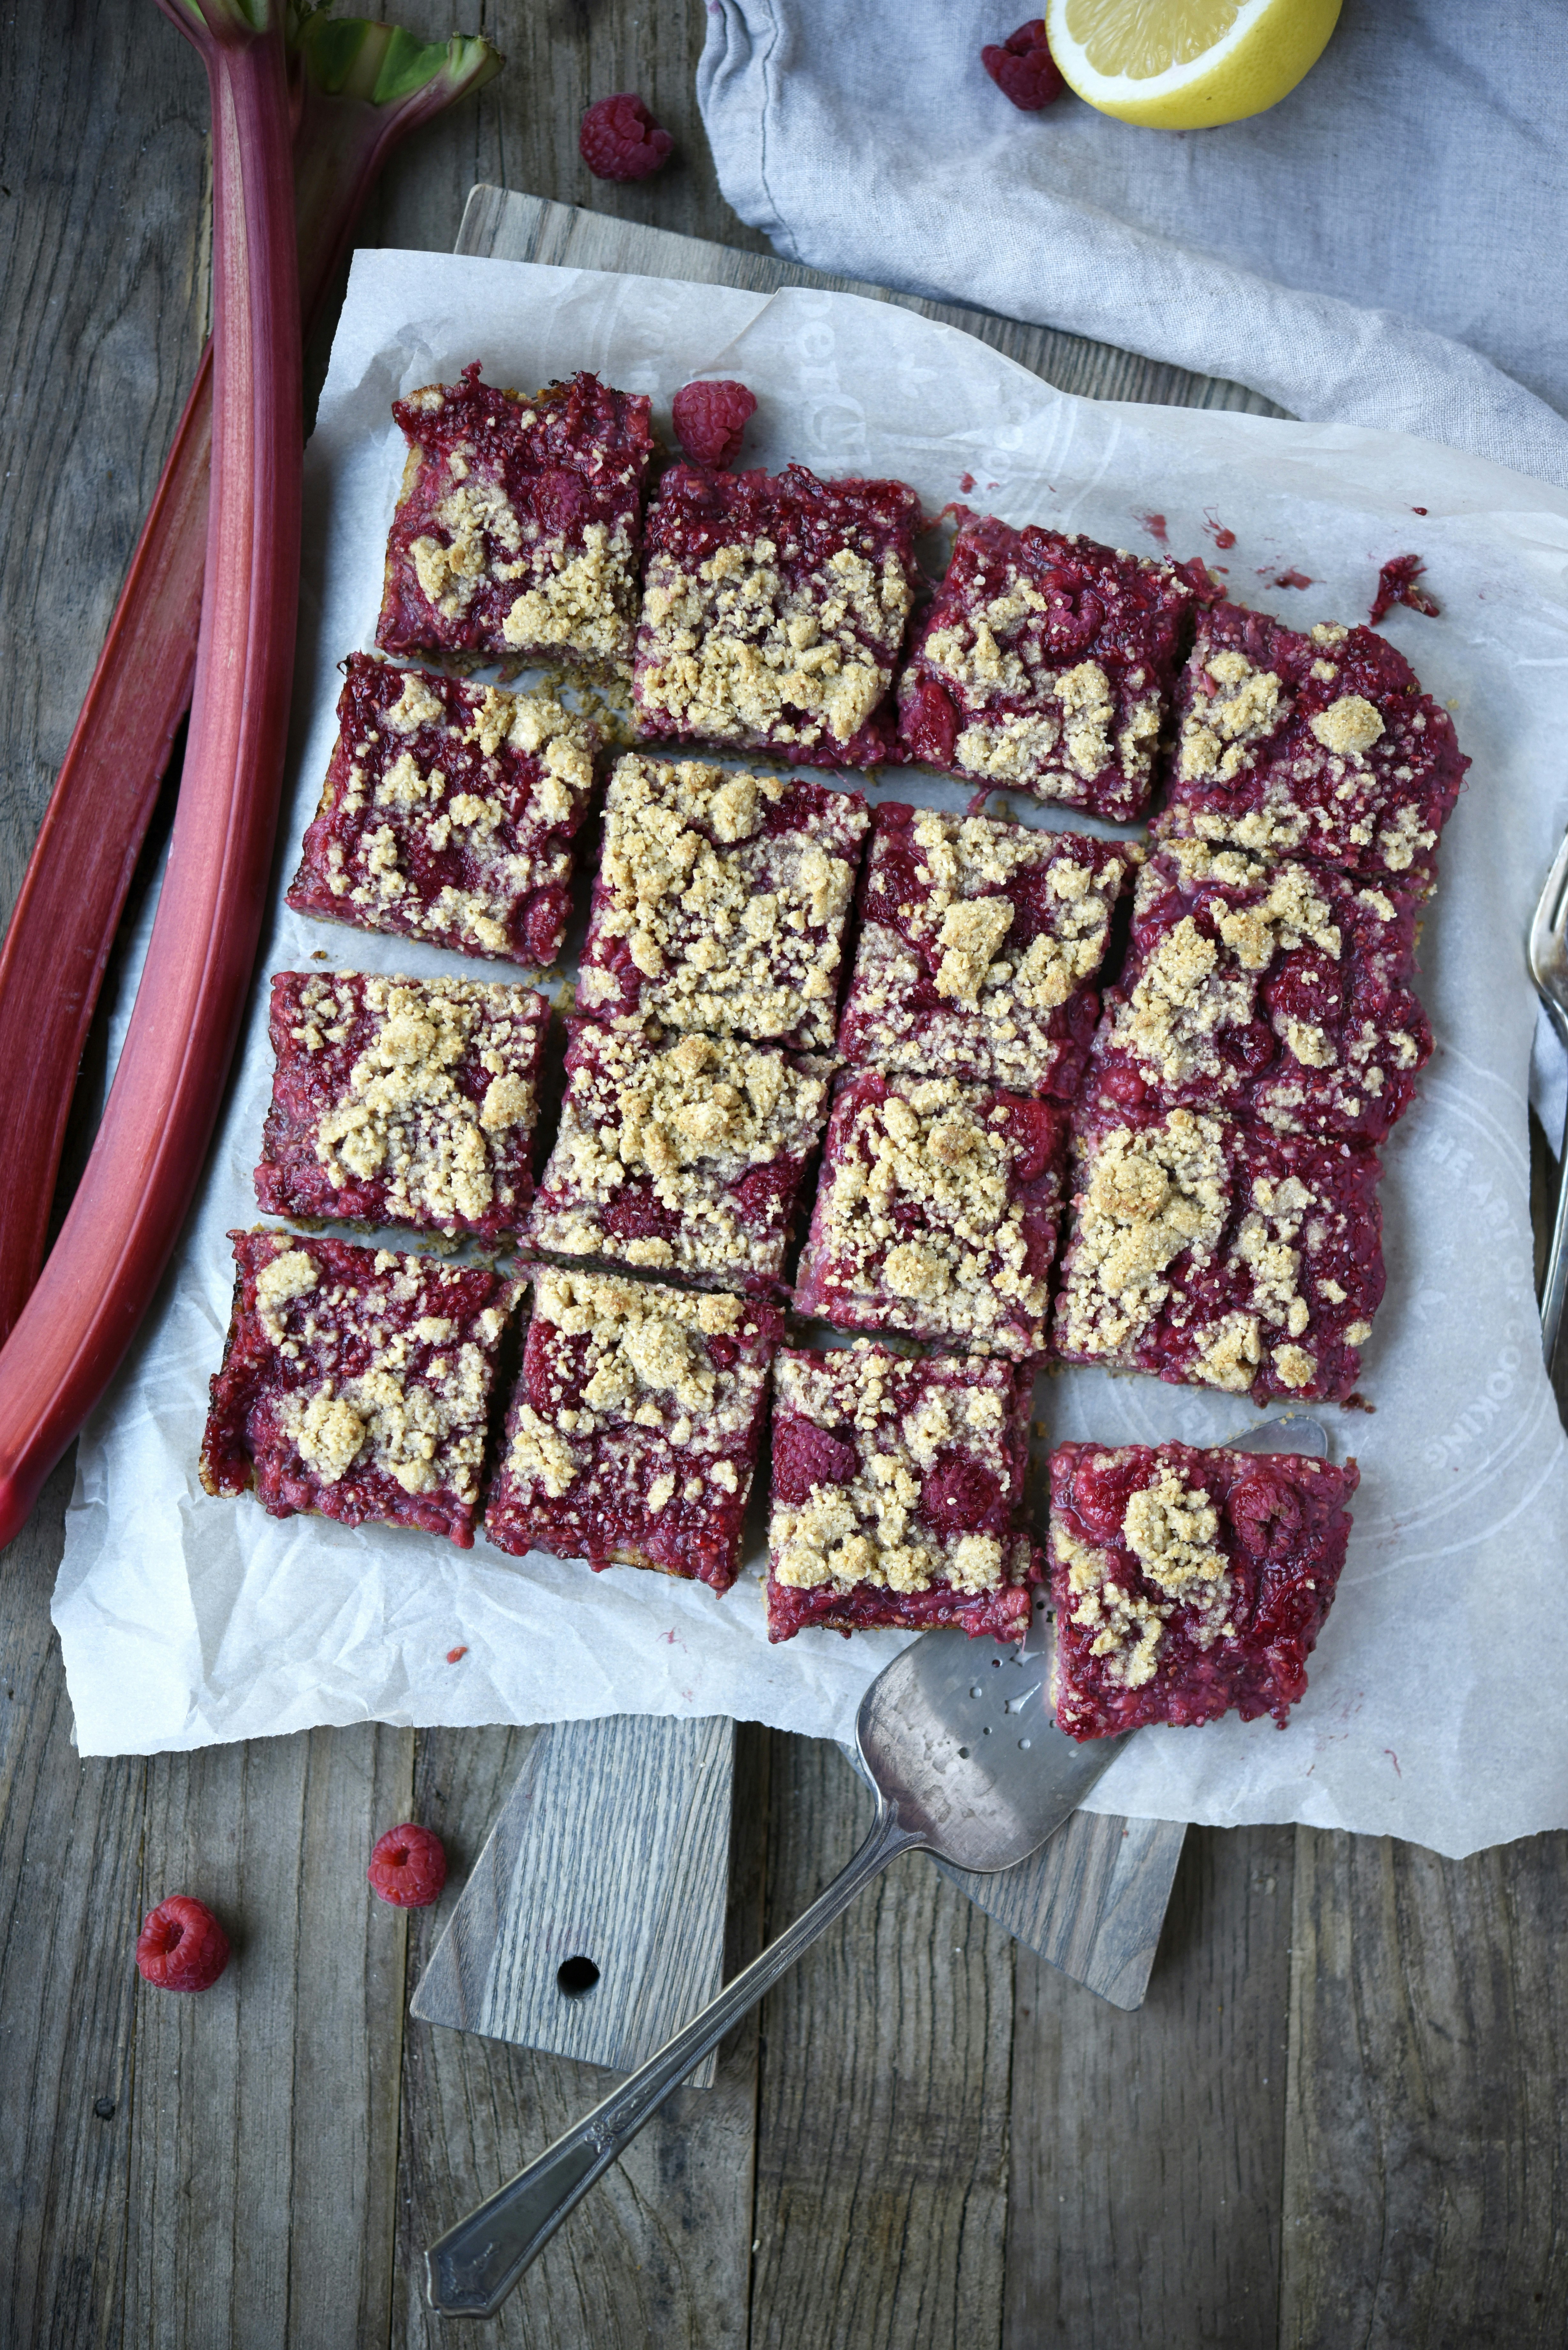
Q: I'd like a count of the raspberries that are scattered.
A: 5